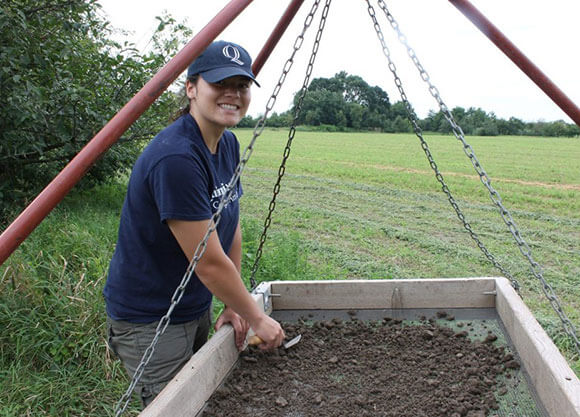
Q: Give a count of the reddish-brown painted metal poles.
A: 3